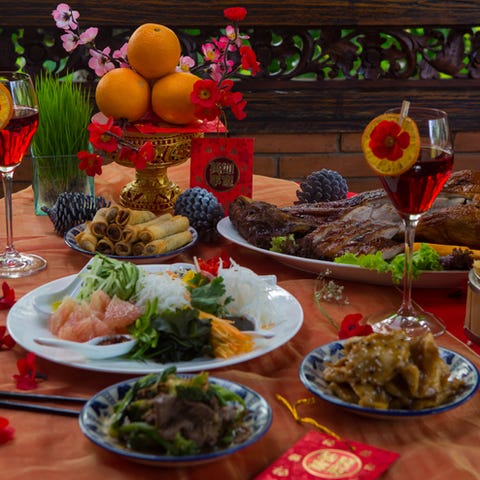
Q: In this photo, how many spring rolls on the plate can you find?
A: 11